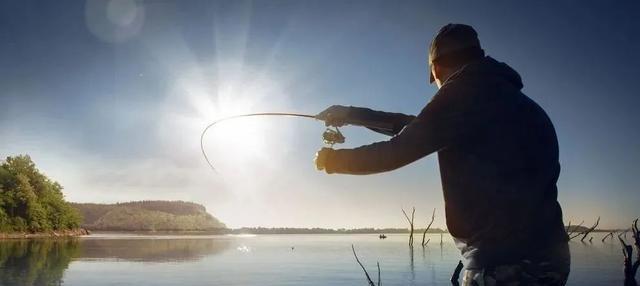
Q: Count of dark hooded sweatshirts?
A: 1